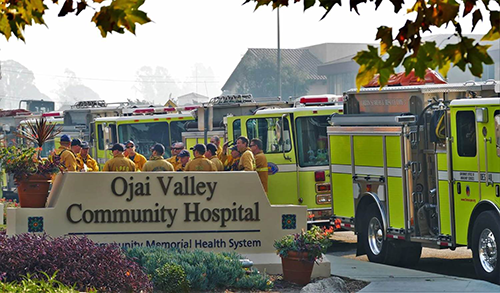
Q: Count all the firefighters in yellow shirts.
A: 14